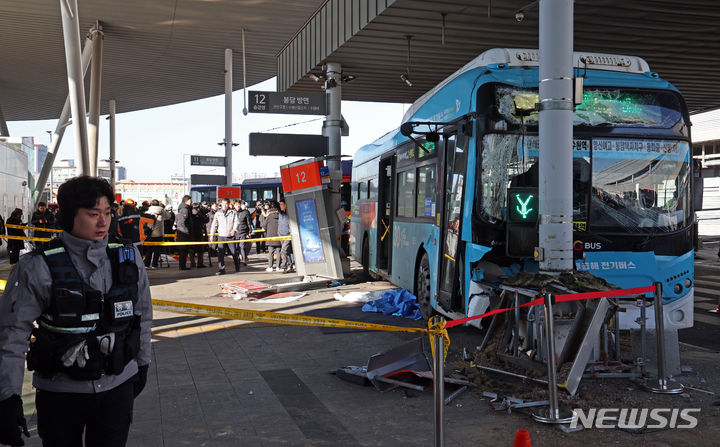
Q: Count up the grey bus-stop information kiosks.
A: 1